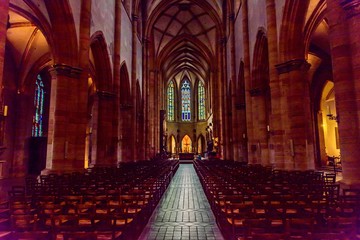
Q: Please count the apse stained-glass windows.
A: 3